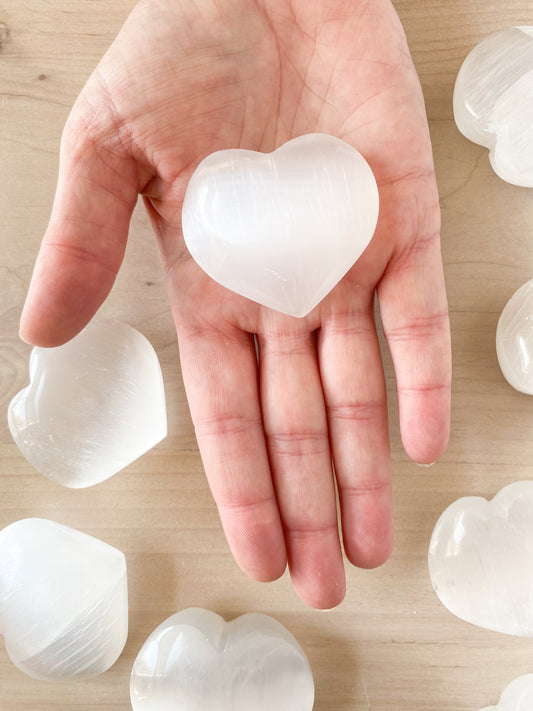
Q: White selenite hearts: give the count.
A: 8